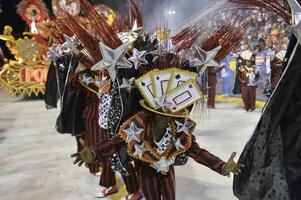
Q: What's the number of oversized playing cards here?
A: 4